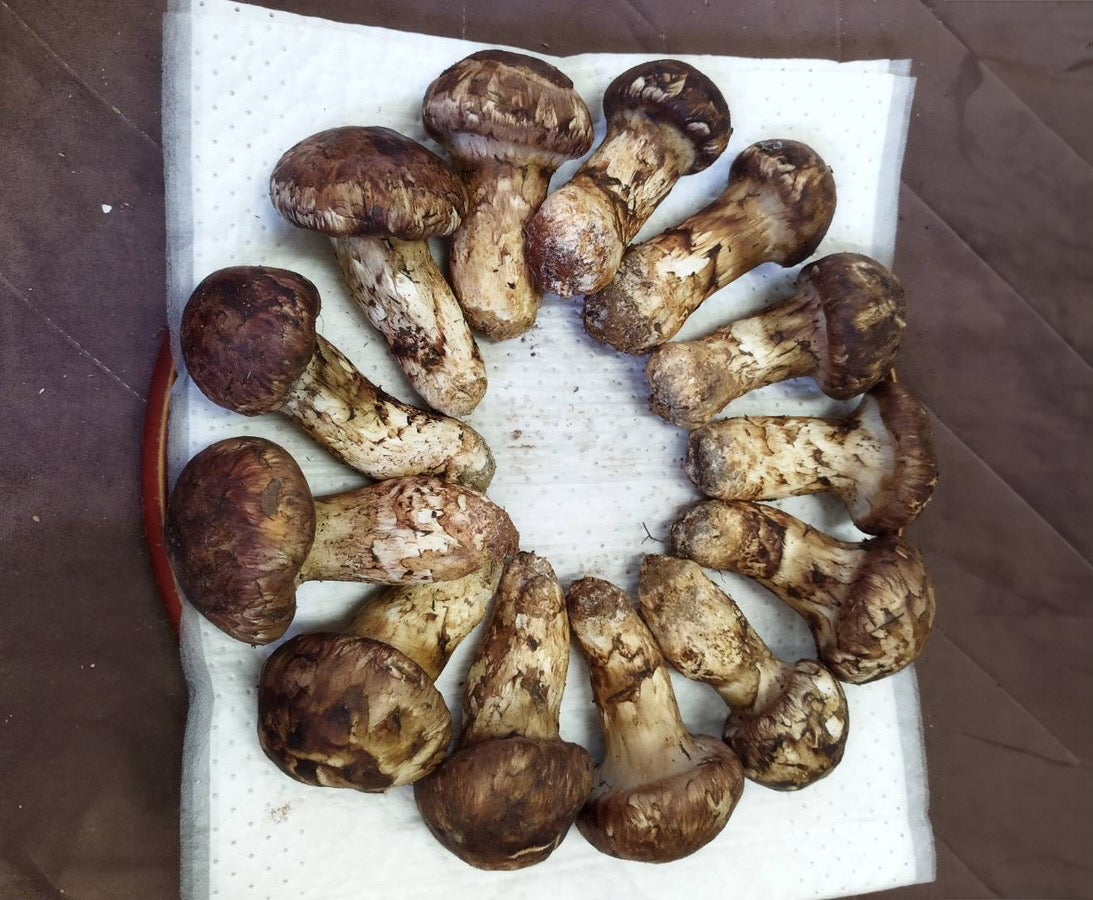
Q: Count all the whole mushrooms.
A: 13